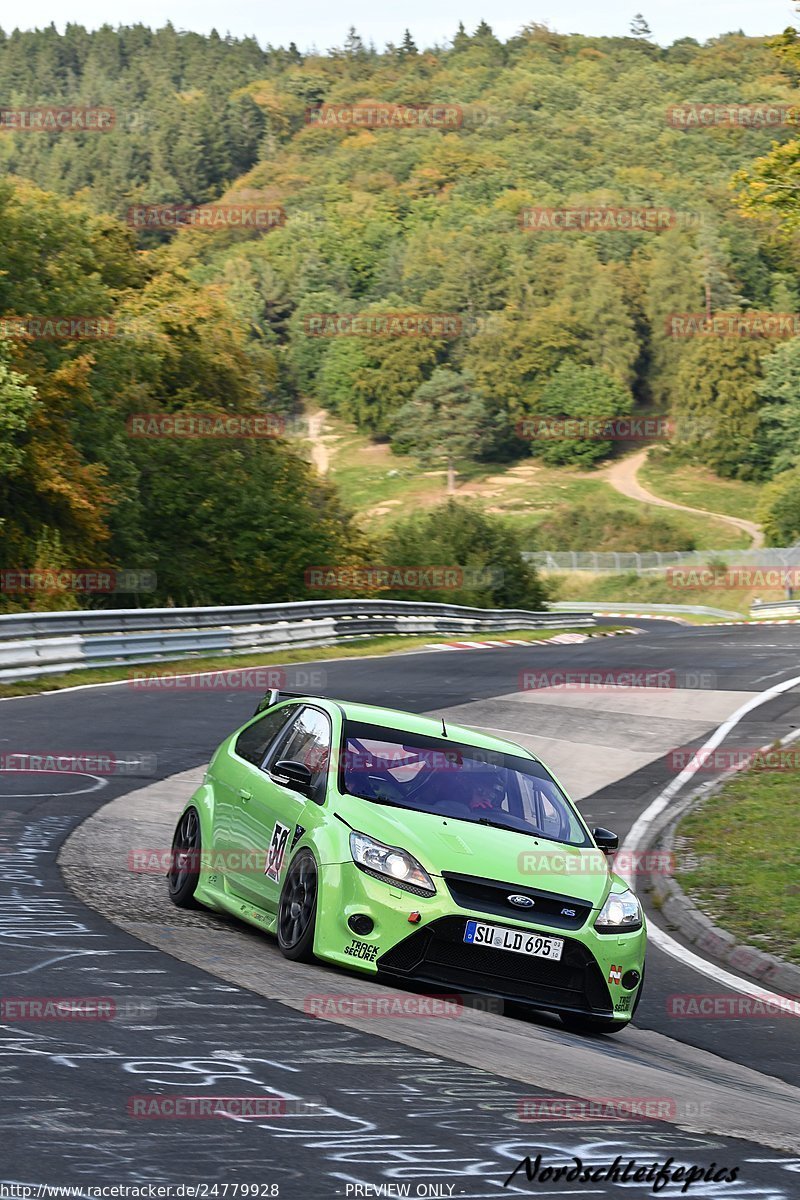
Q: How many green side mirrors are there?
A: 0